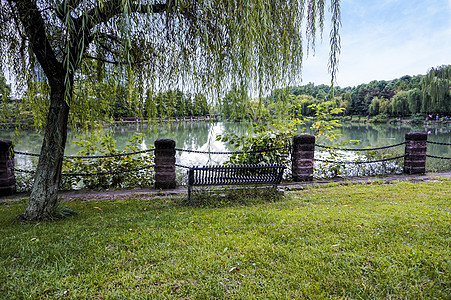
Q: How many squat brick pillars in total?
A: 4